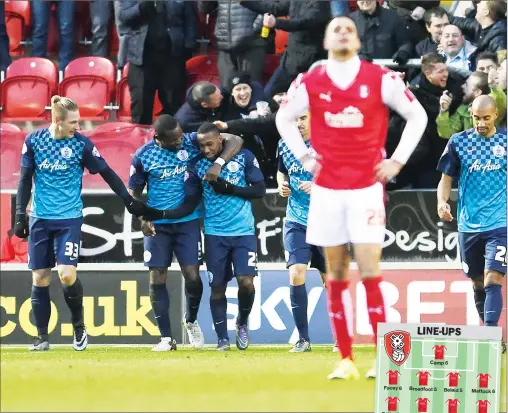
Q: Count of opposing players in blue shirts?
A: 5